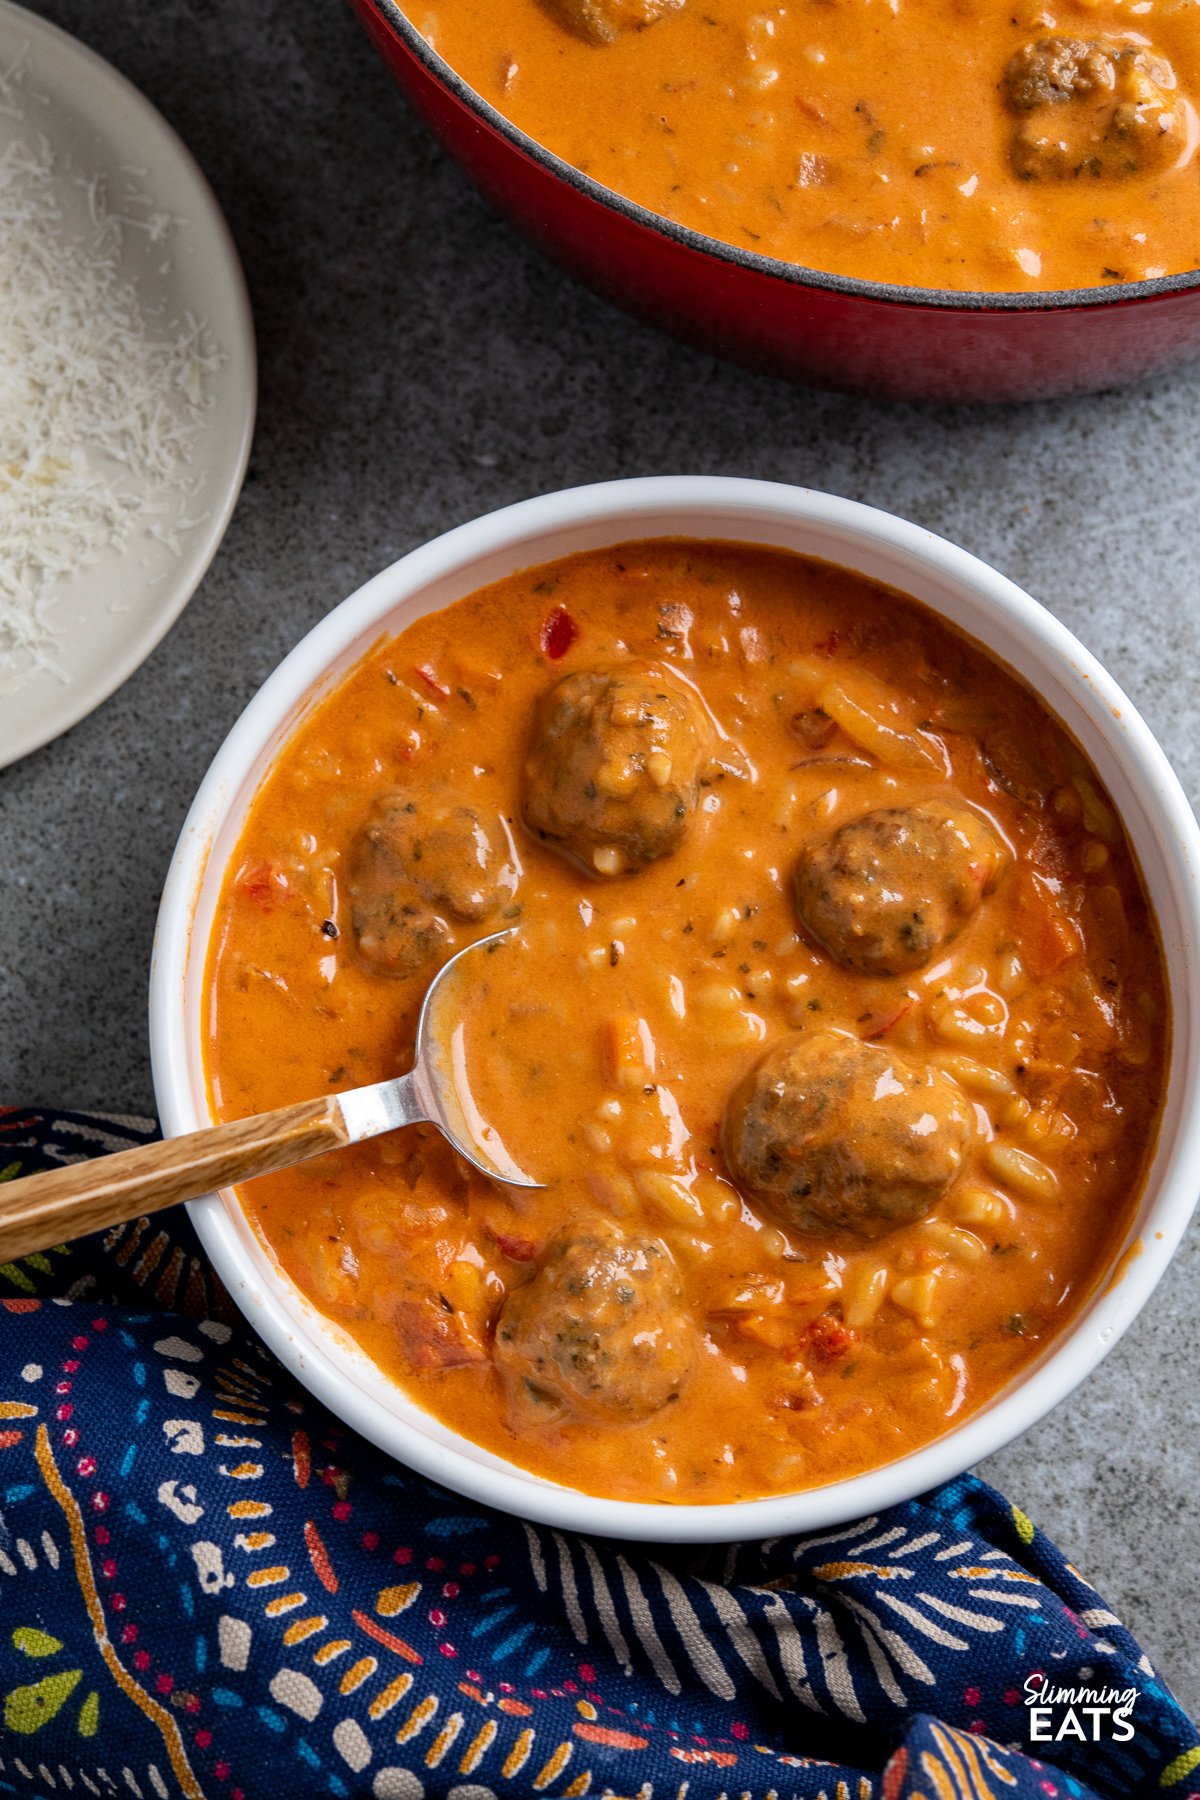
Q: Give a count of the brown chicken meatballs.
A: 7